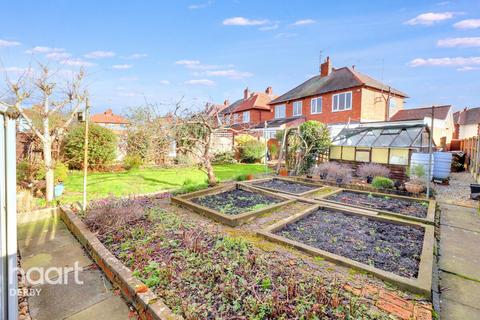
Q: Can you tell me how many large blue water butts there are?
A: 2